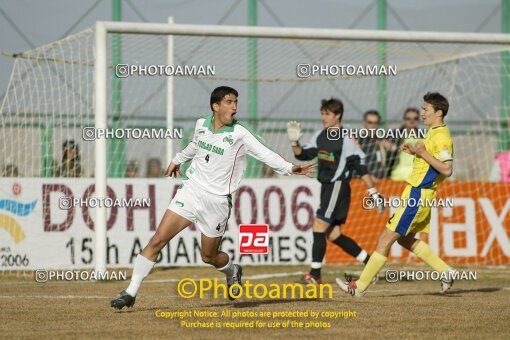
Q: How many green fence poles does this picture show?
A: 4